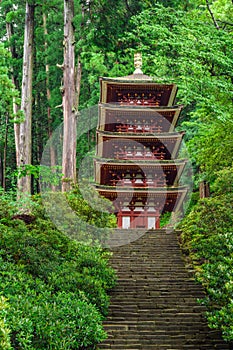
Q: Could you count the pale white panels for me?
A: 2